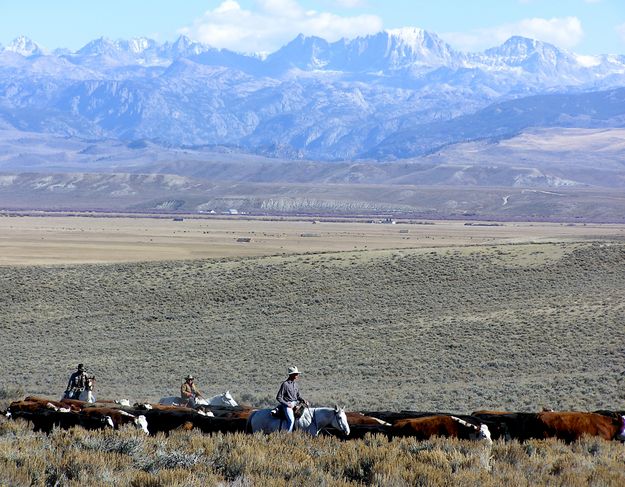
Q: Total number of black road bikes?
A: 0